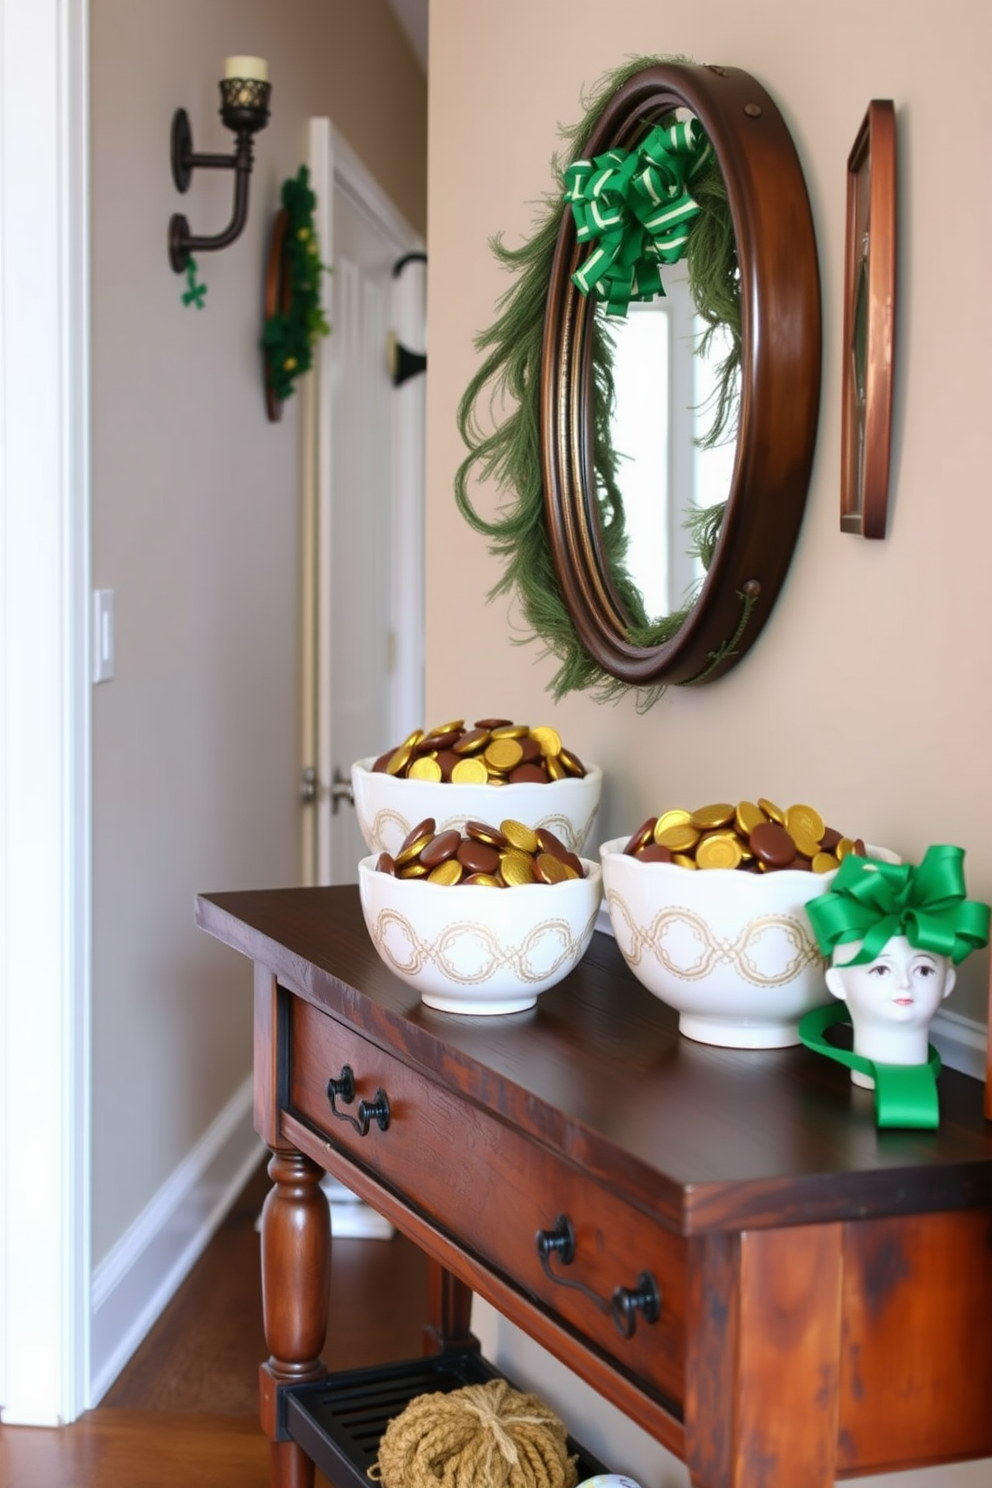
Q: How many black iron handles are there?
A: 2